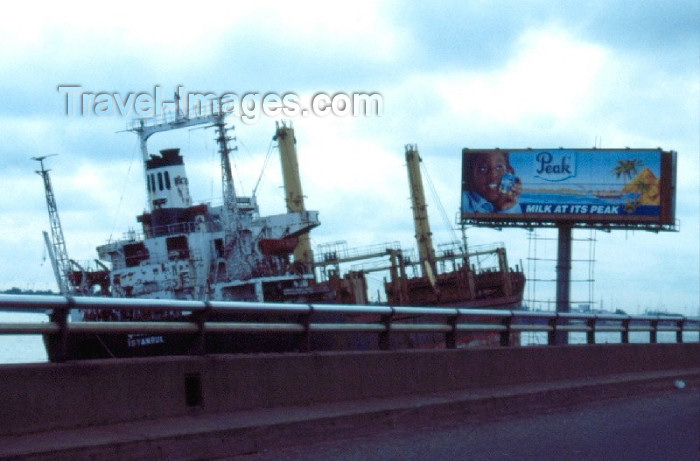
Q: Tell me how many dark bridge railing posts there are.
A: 11